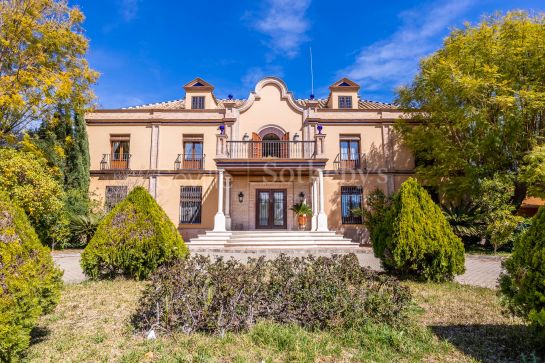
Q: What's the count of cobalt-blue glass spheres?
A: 4